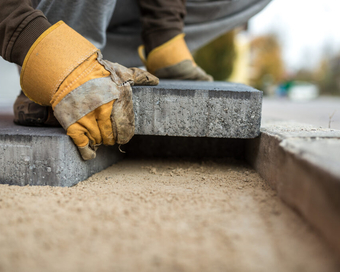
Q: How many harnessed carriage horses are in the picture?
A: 0